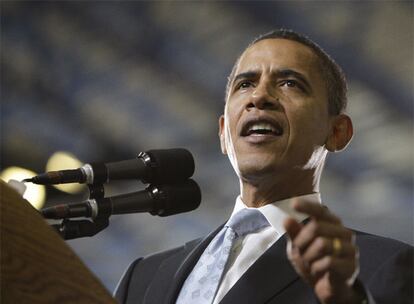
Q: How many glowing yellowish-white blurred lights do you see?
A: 2